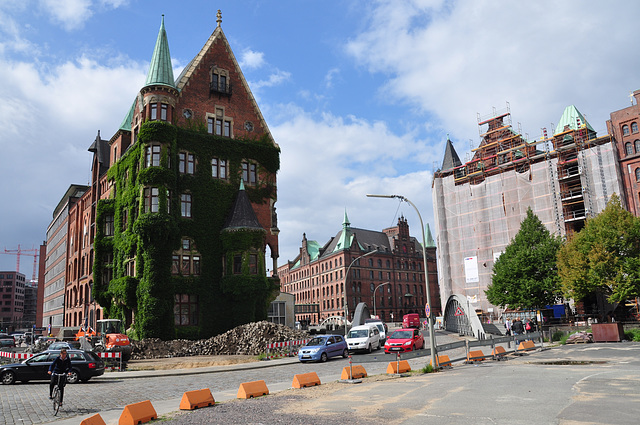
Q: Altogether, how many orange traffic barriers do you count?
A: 11